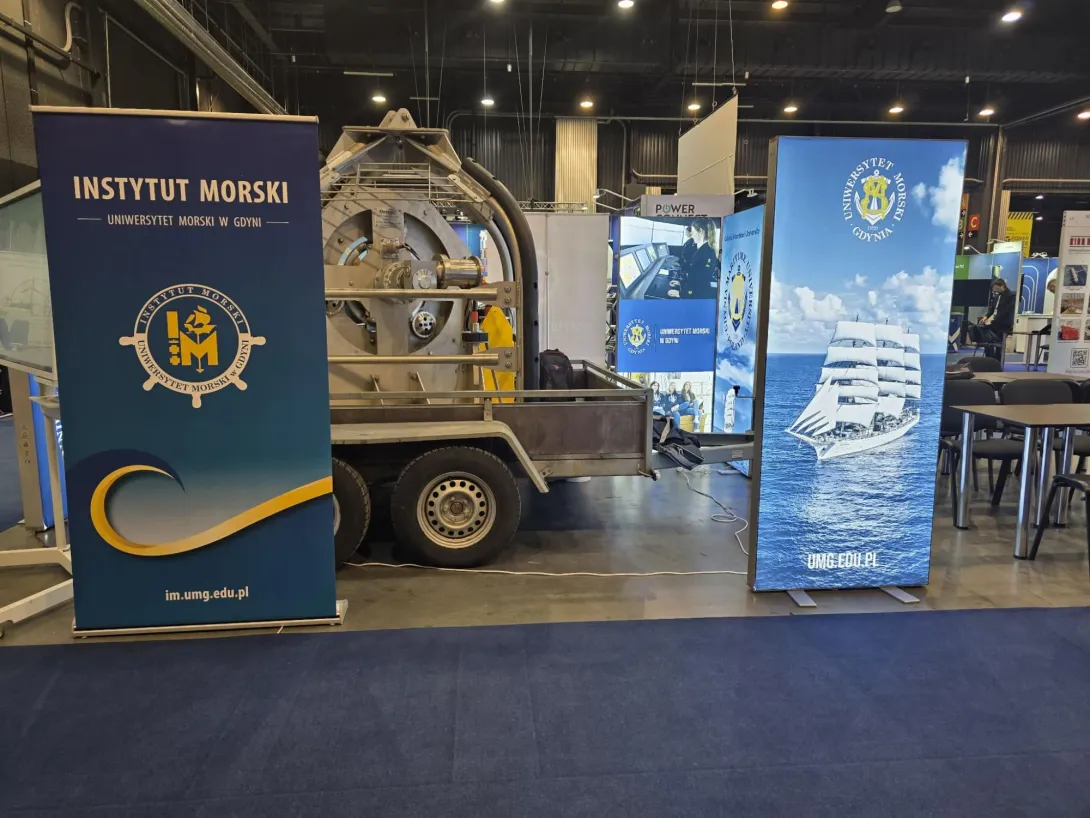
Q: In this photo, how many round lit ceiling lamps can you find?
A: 12